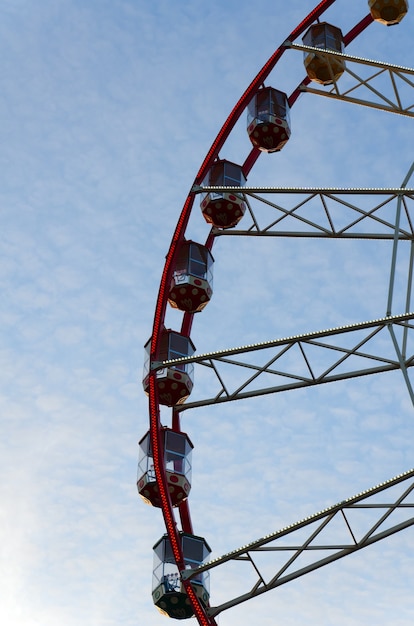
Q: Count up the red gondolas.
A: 5